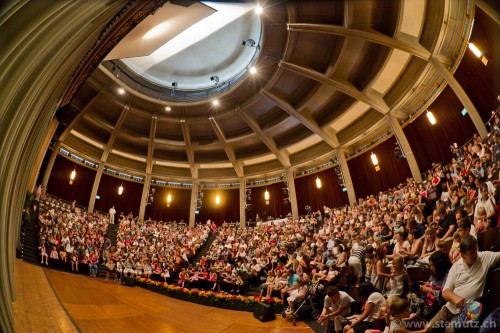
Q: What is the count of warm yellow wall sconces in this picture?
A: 9